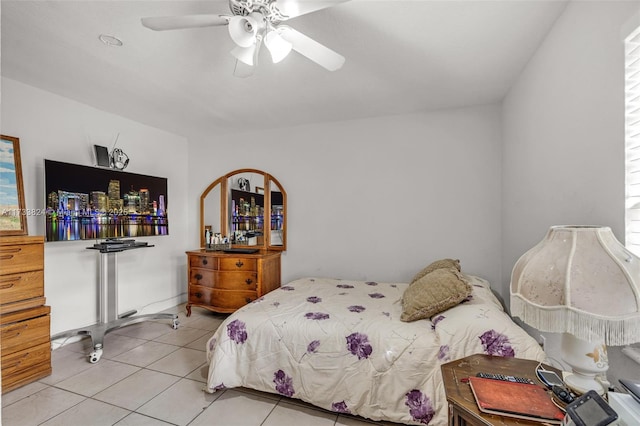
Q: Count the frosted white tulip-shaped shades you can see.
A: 3